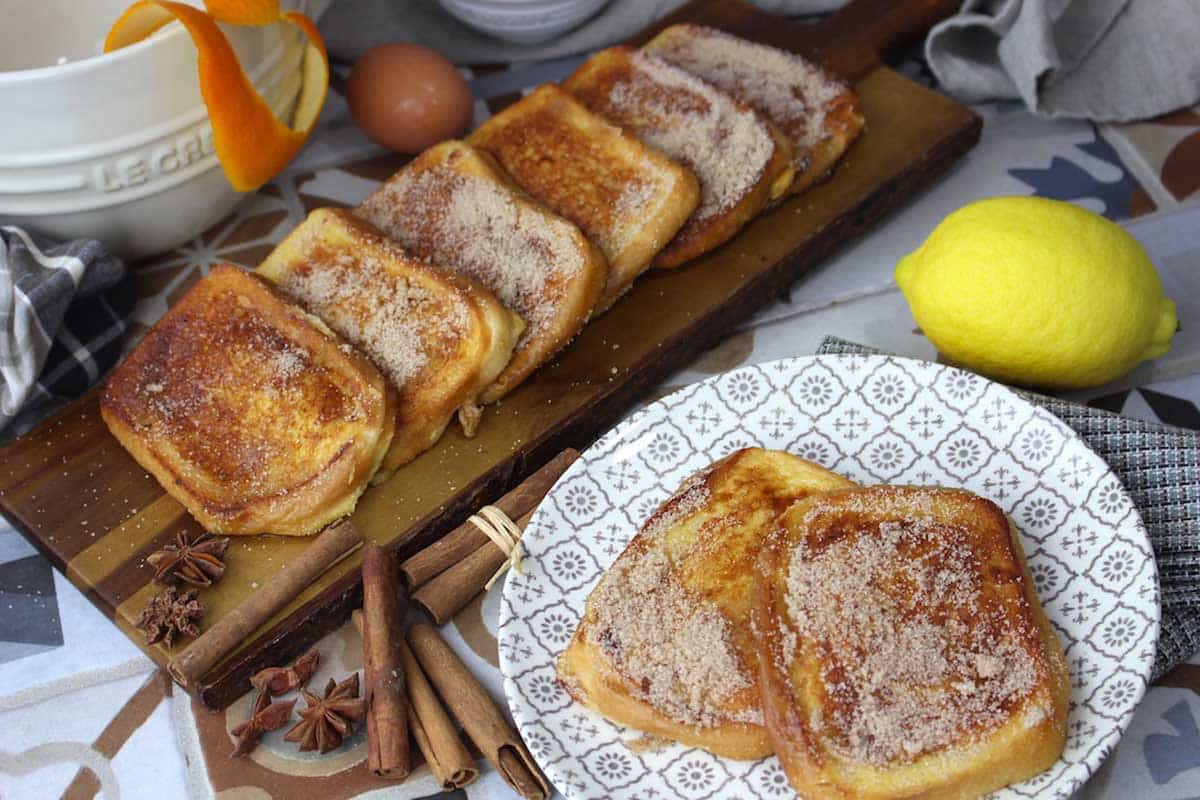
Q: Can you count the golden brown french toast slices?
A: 8